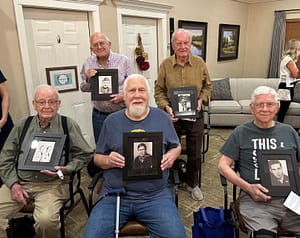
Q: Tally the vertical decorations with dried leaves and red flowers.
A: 1